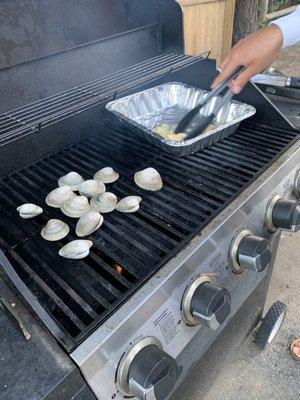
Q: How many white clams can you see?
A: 12